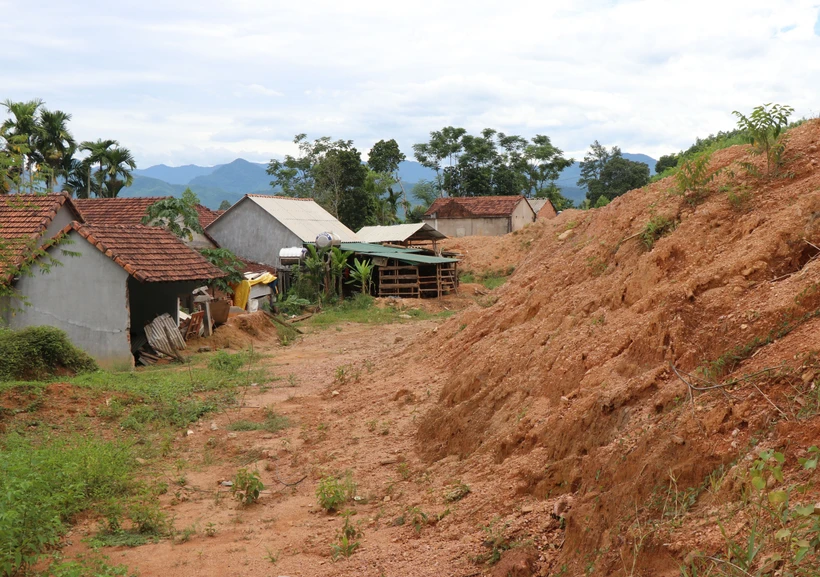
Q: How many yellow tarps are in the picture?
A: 1